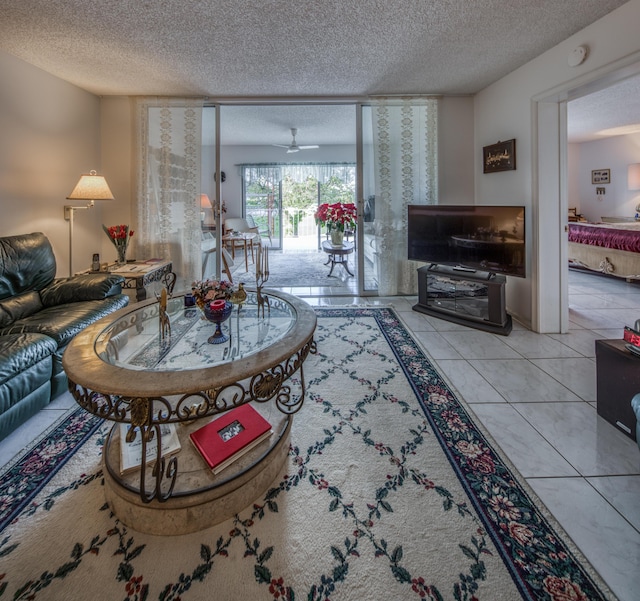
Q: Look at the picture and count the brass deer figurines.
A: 2